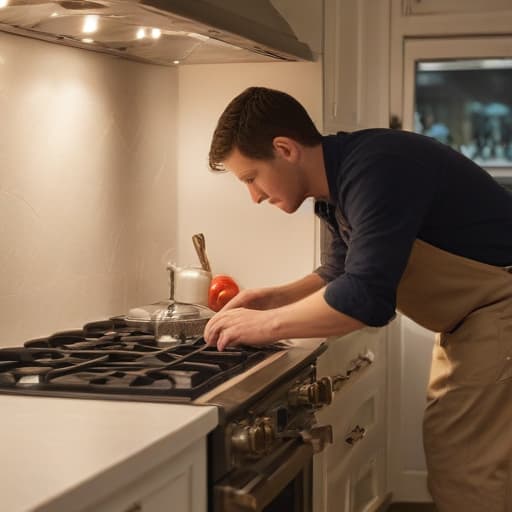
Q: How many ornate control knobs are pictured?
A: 2